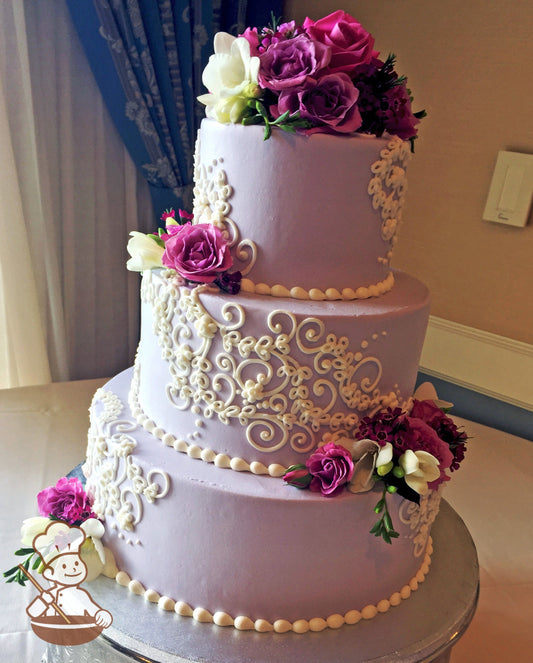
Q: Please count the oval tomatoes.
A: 0